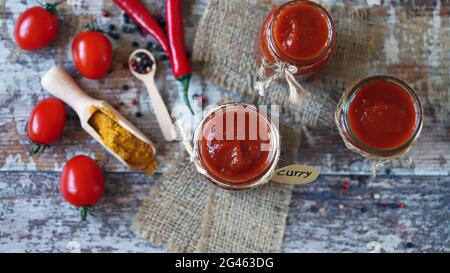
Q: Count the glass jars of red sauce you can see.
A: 3